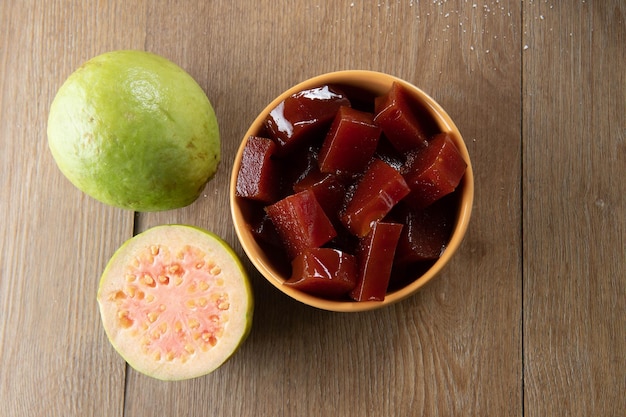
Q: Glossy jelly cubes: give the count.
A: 11